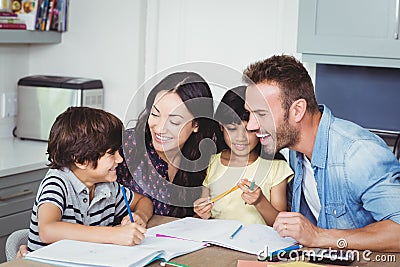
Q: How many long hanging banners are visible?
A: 0